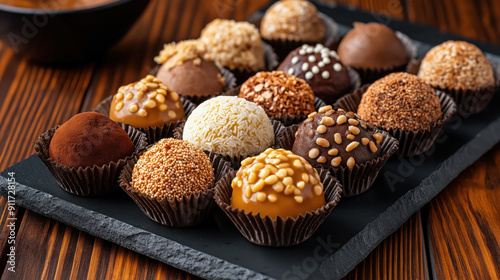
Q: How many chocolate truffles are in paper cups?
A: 14